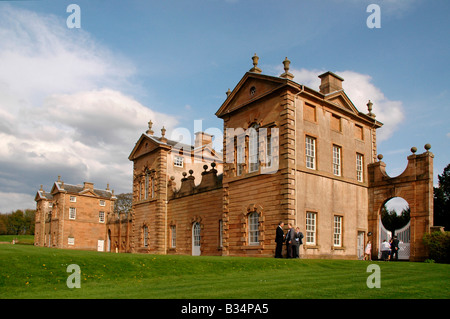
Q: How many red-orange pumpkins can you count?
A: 0